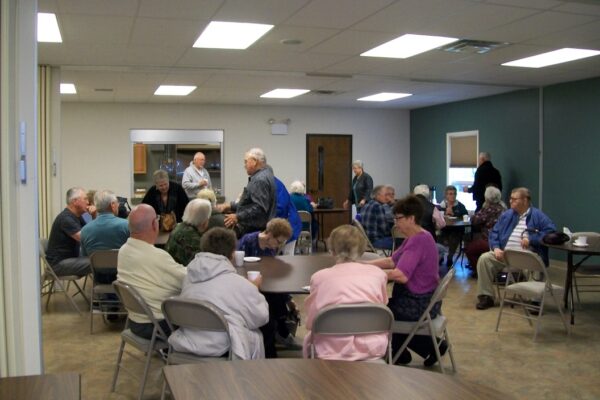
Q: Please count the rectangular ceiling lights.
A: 8